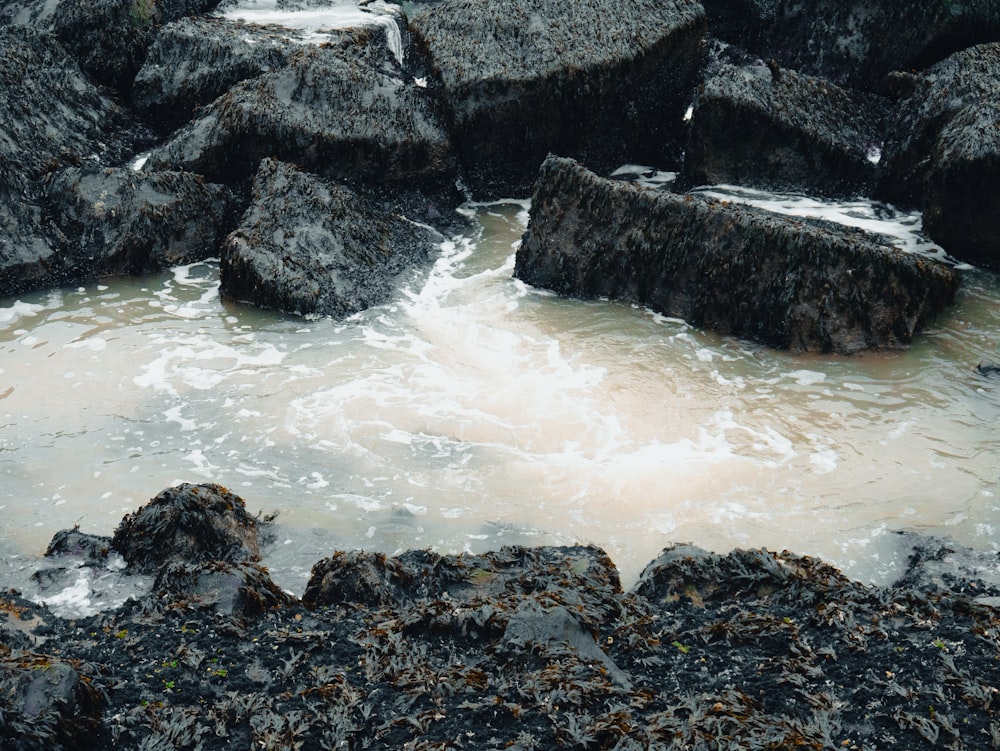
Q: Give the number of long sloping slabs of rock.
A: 1